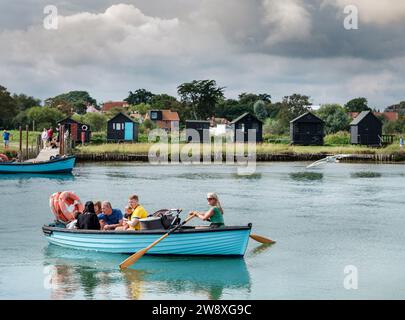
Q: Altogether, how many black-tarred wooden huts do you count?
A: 6